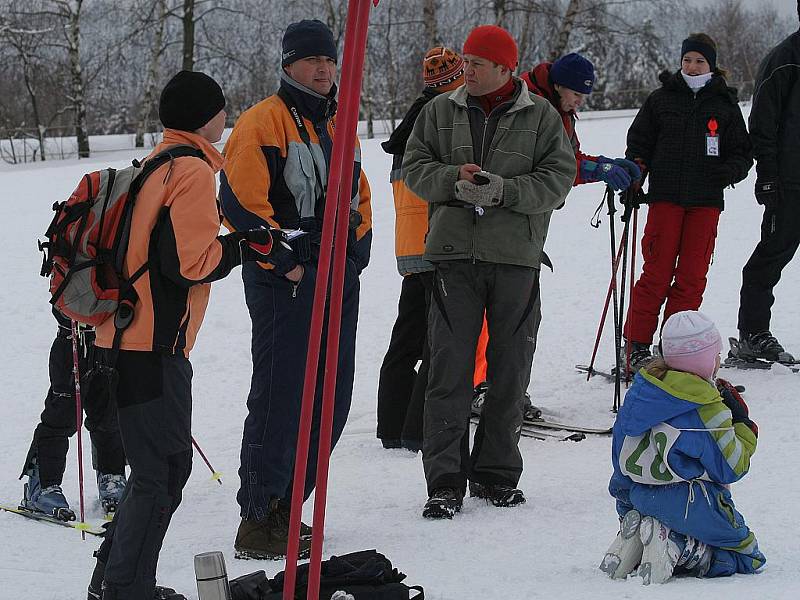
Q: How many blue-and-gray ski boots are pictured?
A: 2